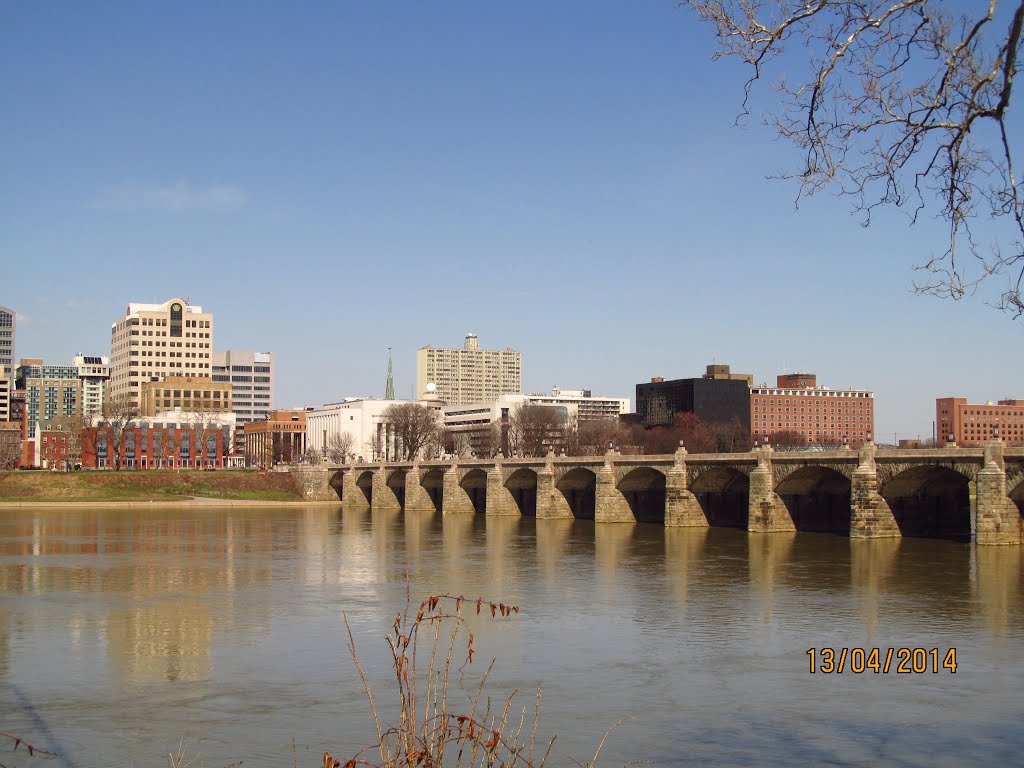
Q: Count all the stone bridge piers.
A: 11